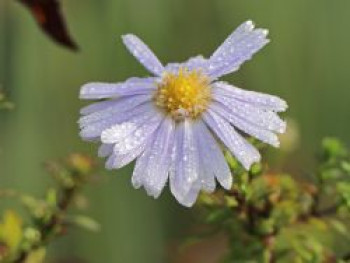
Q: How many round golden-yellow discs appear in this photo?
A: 1